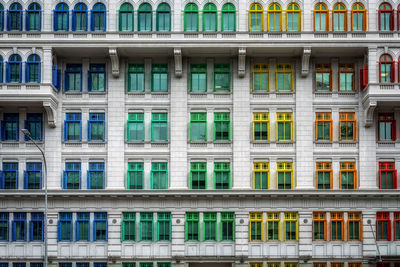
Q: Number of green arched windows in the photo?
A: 6